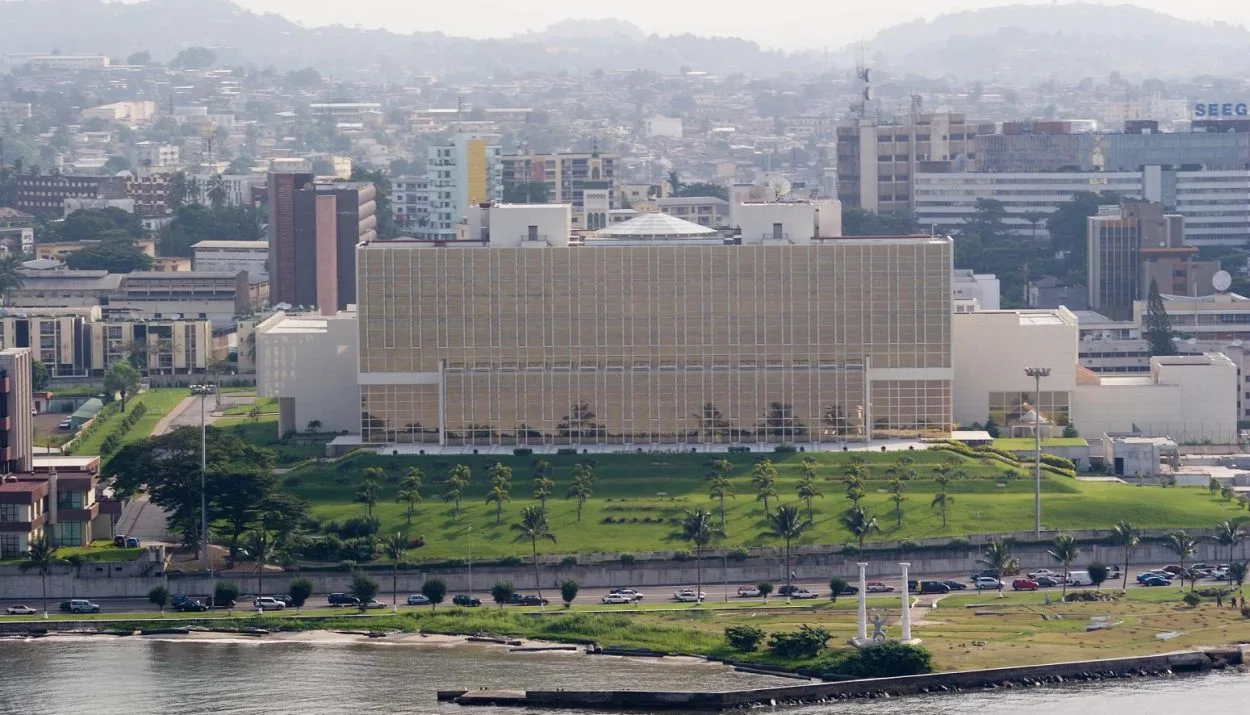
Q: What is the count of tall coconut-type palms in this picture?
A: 12